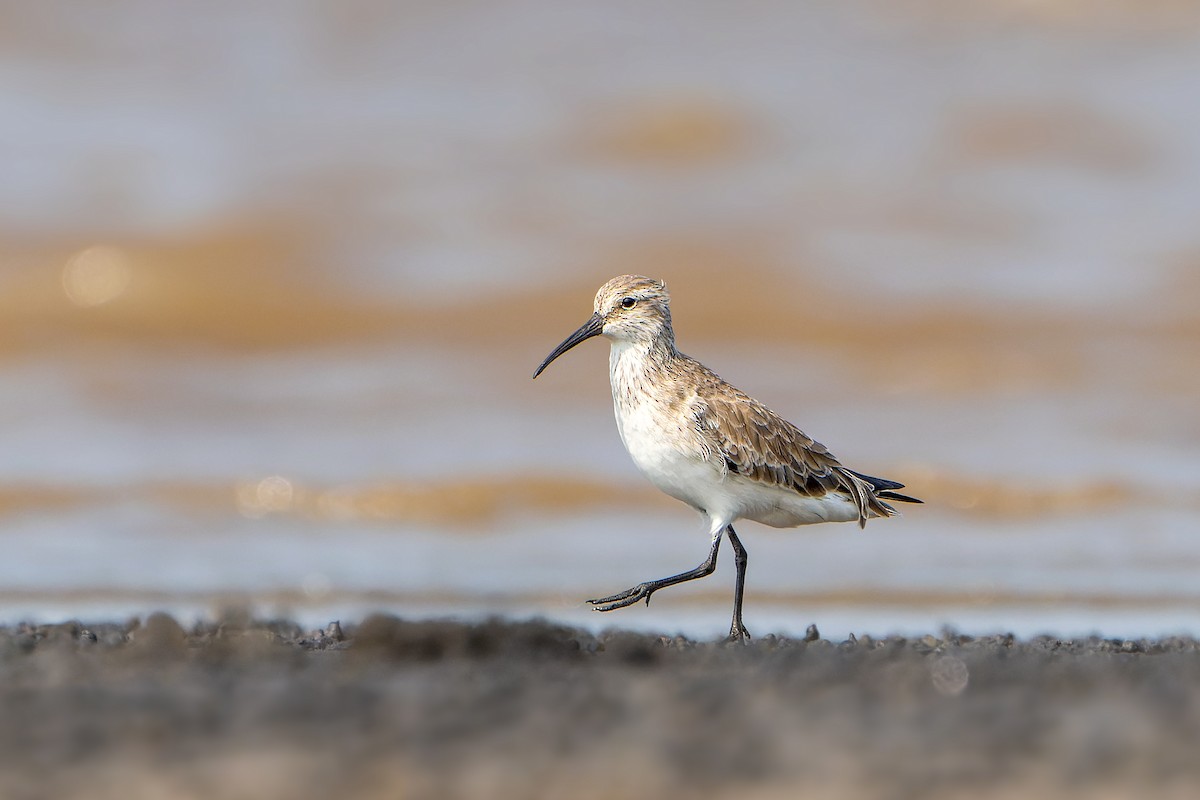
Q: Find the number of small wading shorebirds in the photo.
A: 1